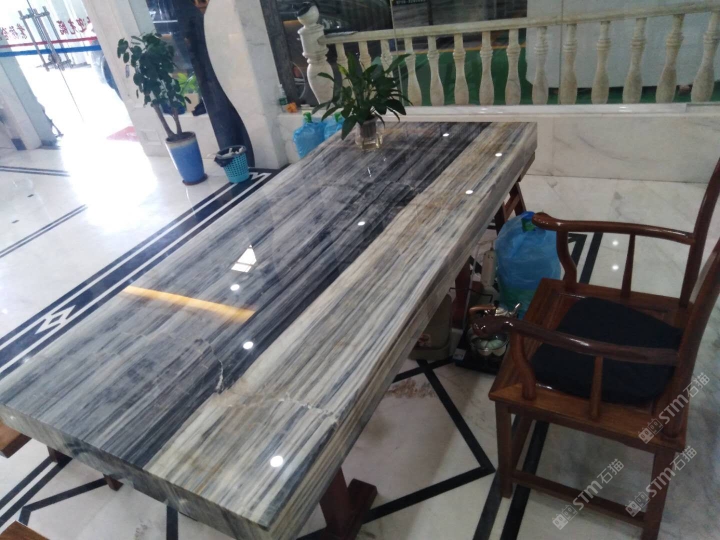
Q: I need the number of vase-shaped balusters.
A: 14